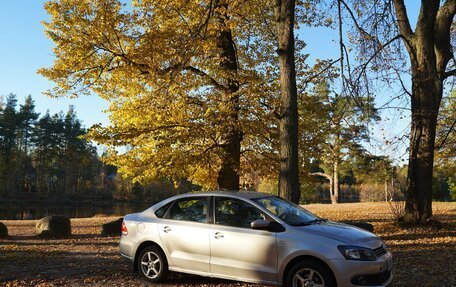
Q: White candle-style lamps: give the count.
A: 0